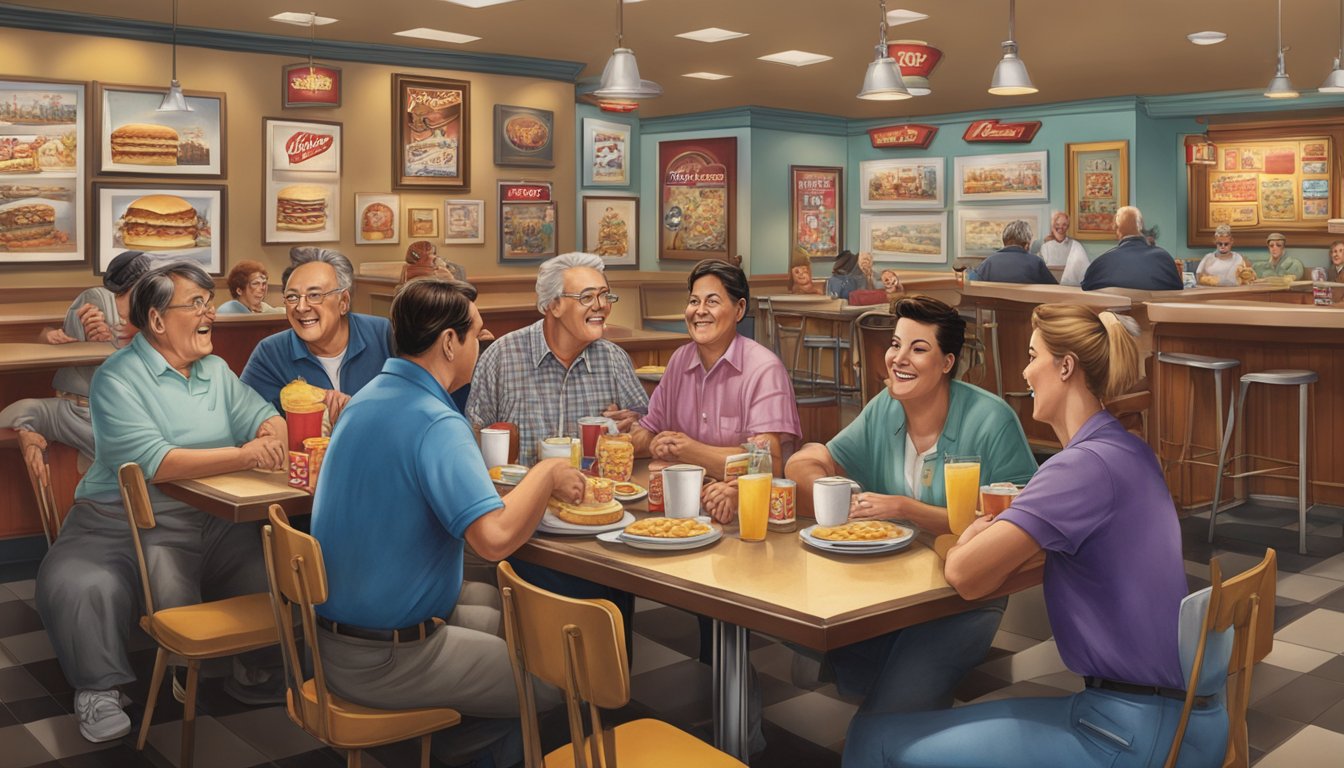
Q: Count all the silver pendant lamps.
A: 6